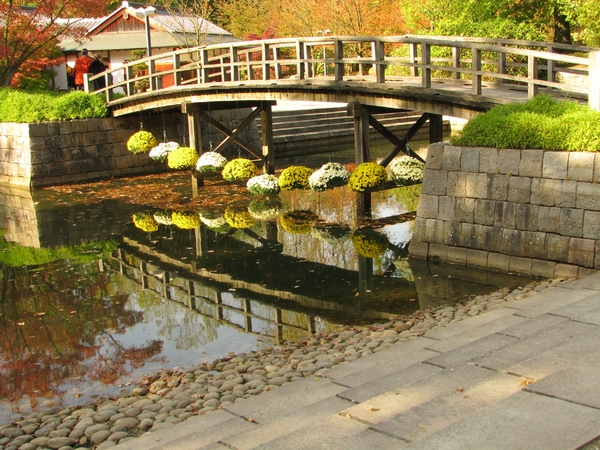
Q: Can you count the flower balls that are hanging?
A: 10